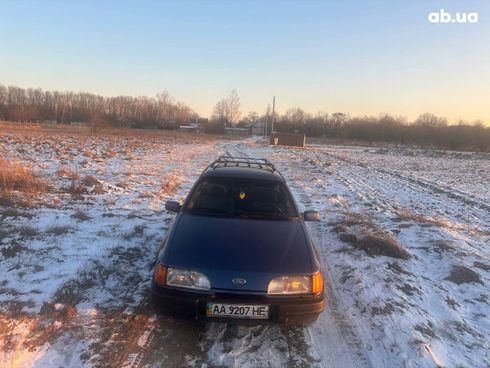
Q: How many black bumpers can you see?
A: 1